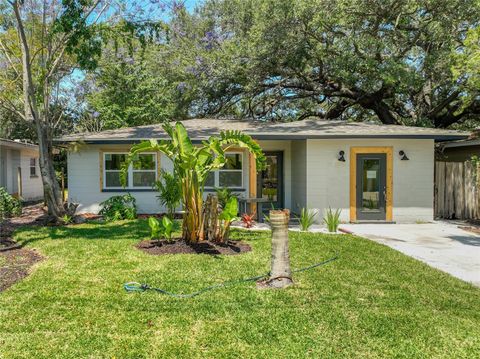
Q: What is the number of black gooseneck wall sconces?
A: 2